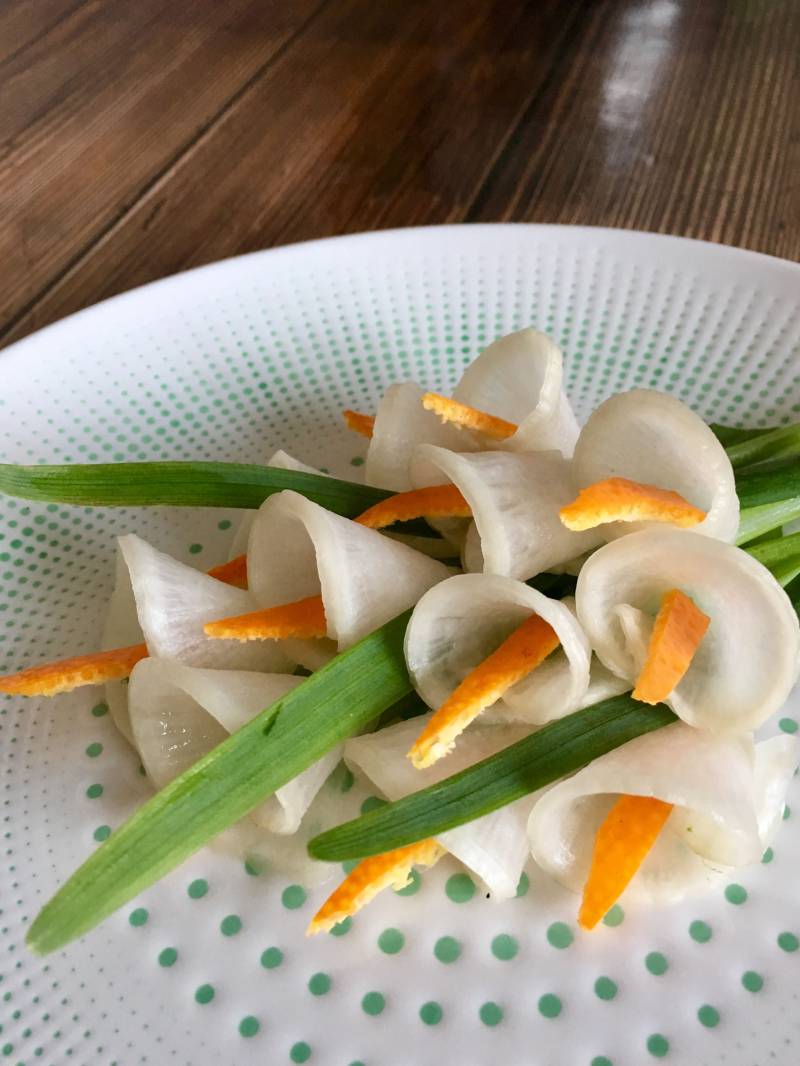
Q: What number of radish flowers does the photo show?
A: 12